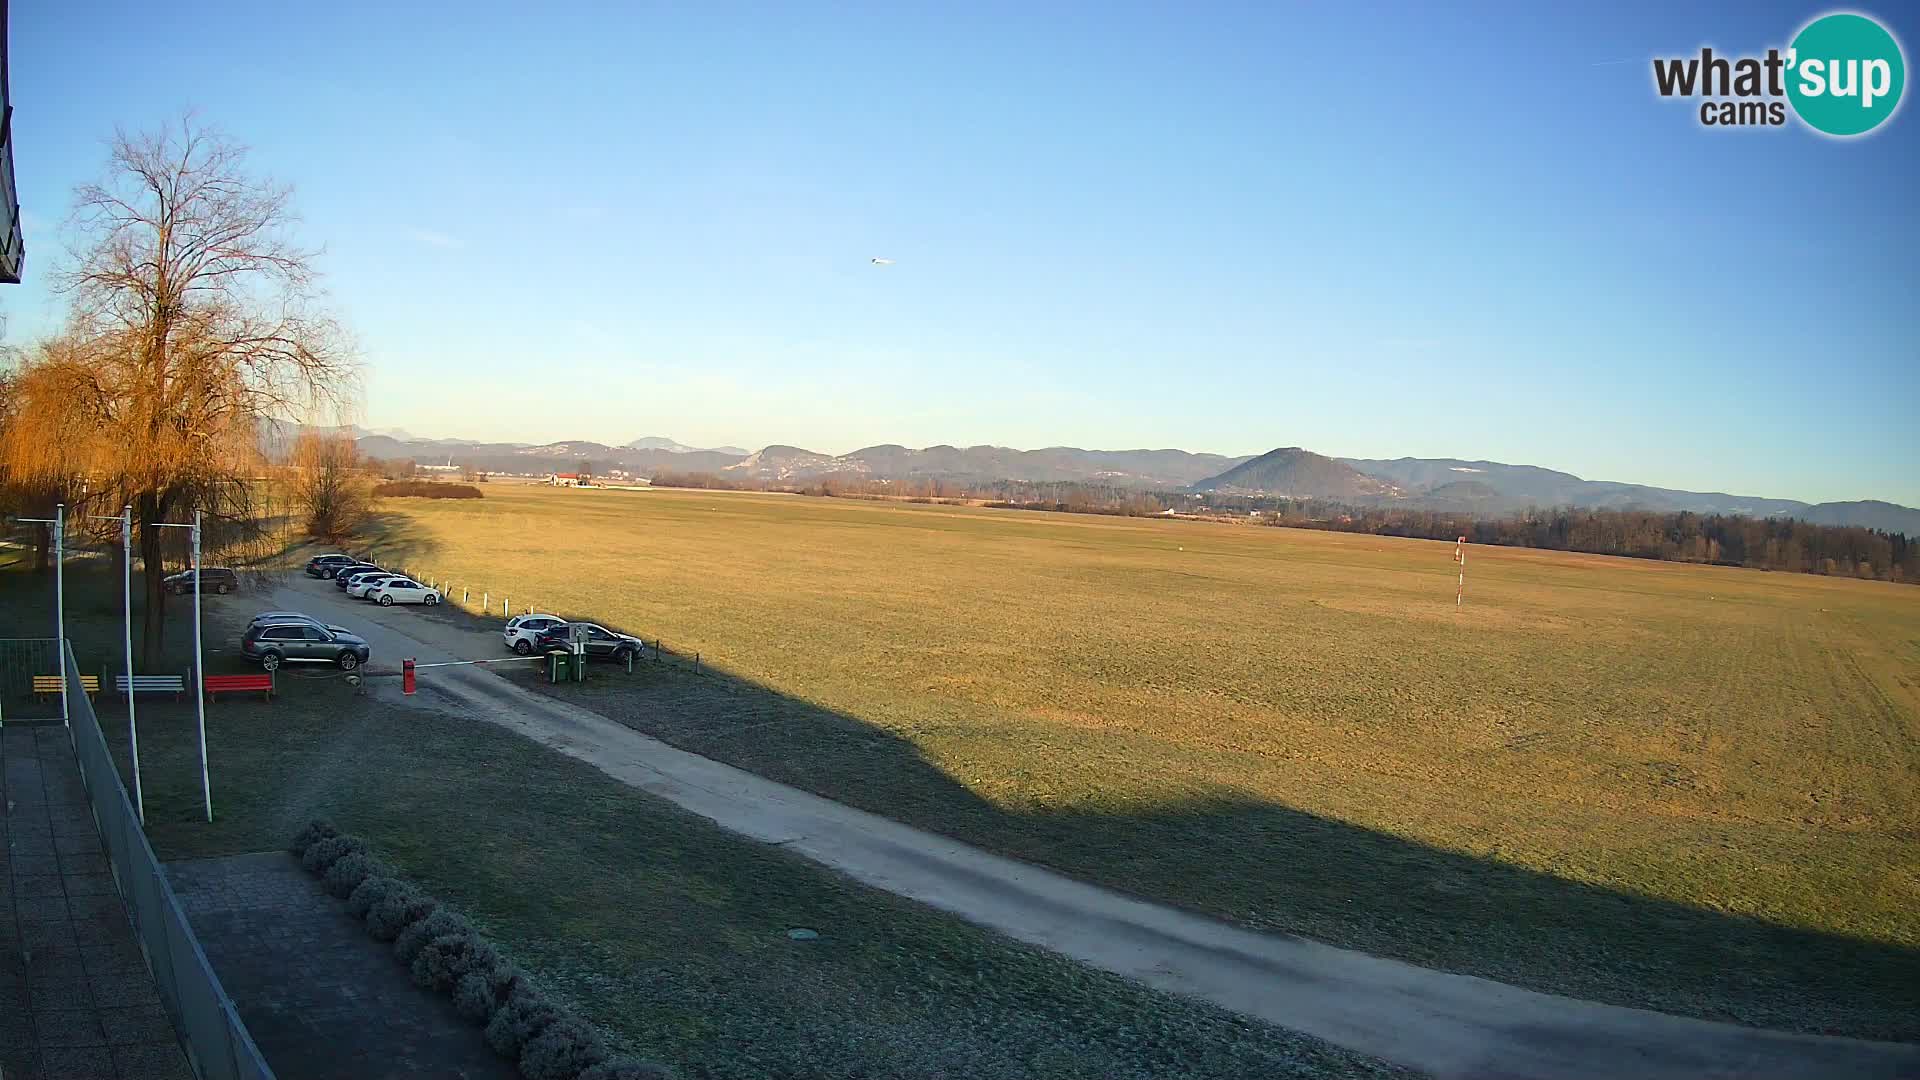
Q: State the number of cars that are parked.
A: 9